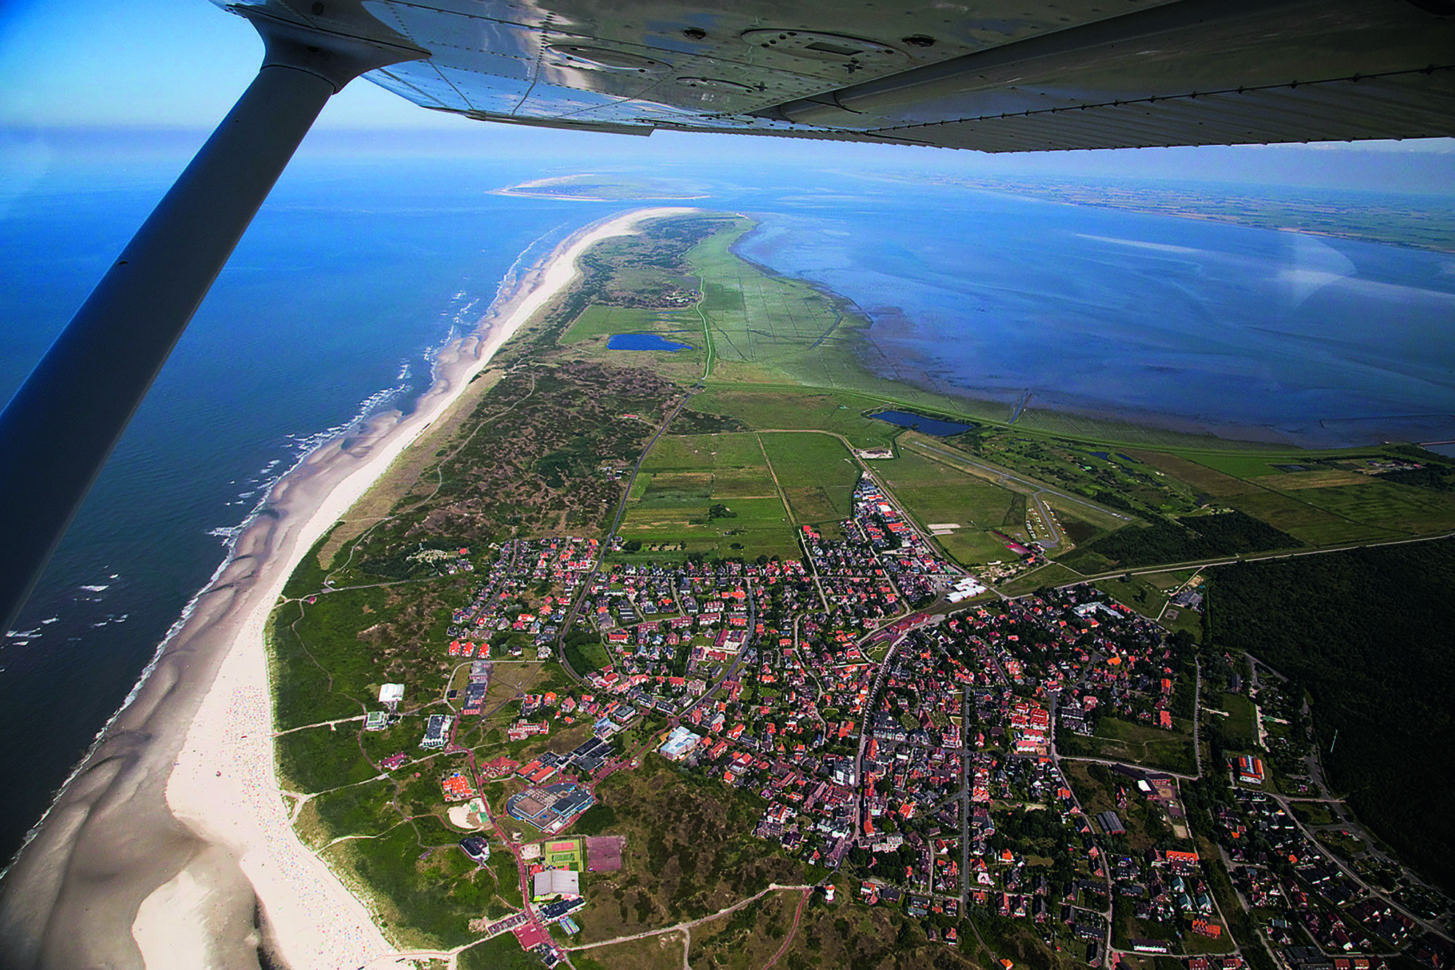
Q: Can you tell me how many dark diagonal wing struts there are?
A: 1